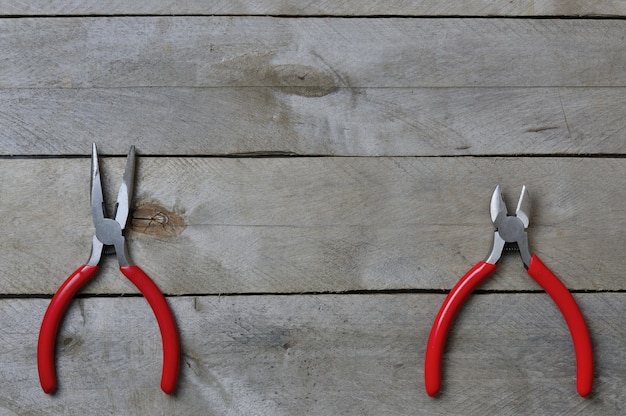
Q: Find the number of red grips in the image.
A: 4